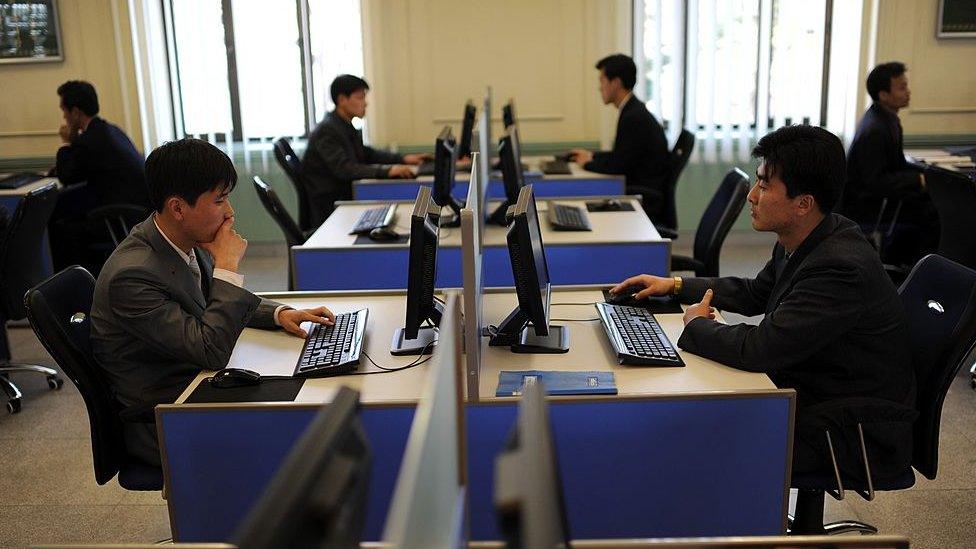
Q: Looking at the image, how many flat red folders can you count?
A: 0